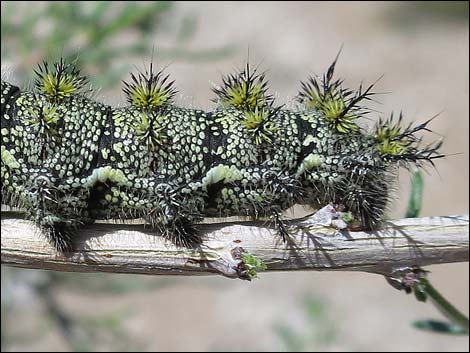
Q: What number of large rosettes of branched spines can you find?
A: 5